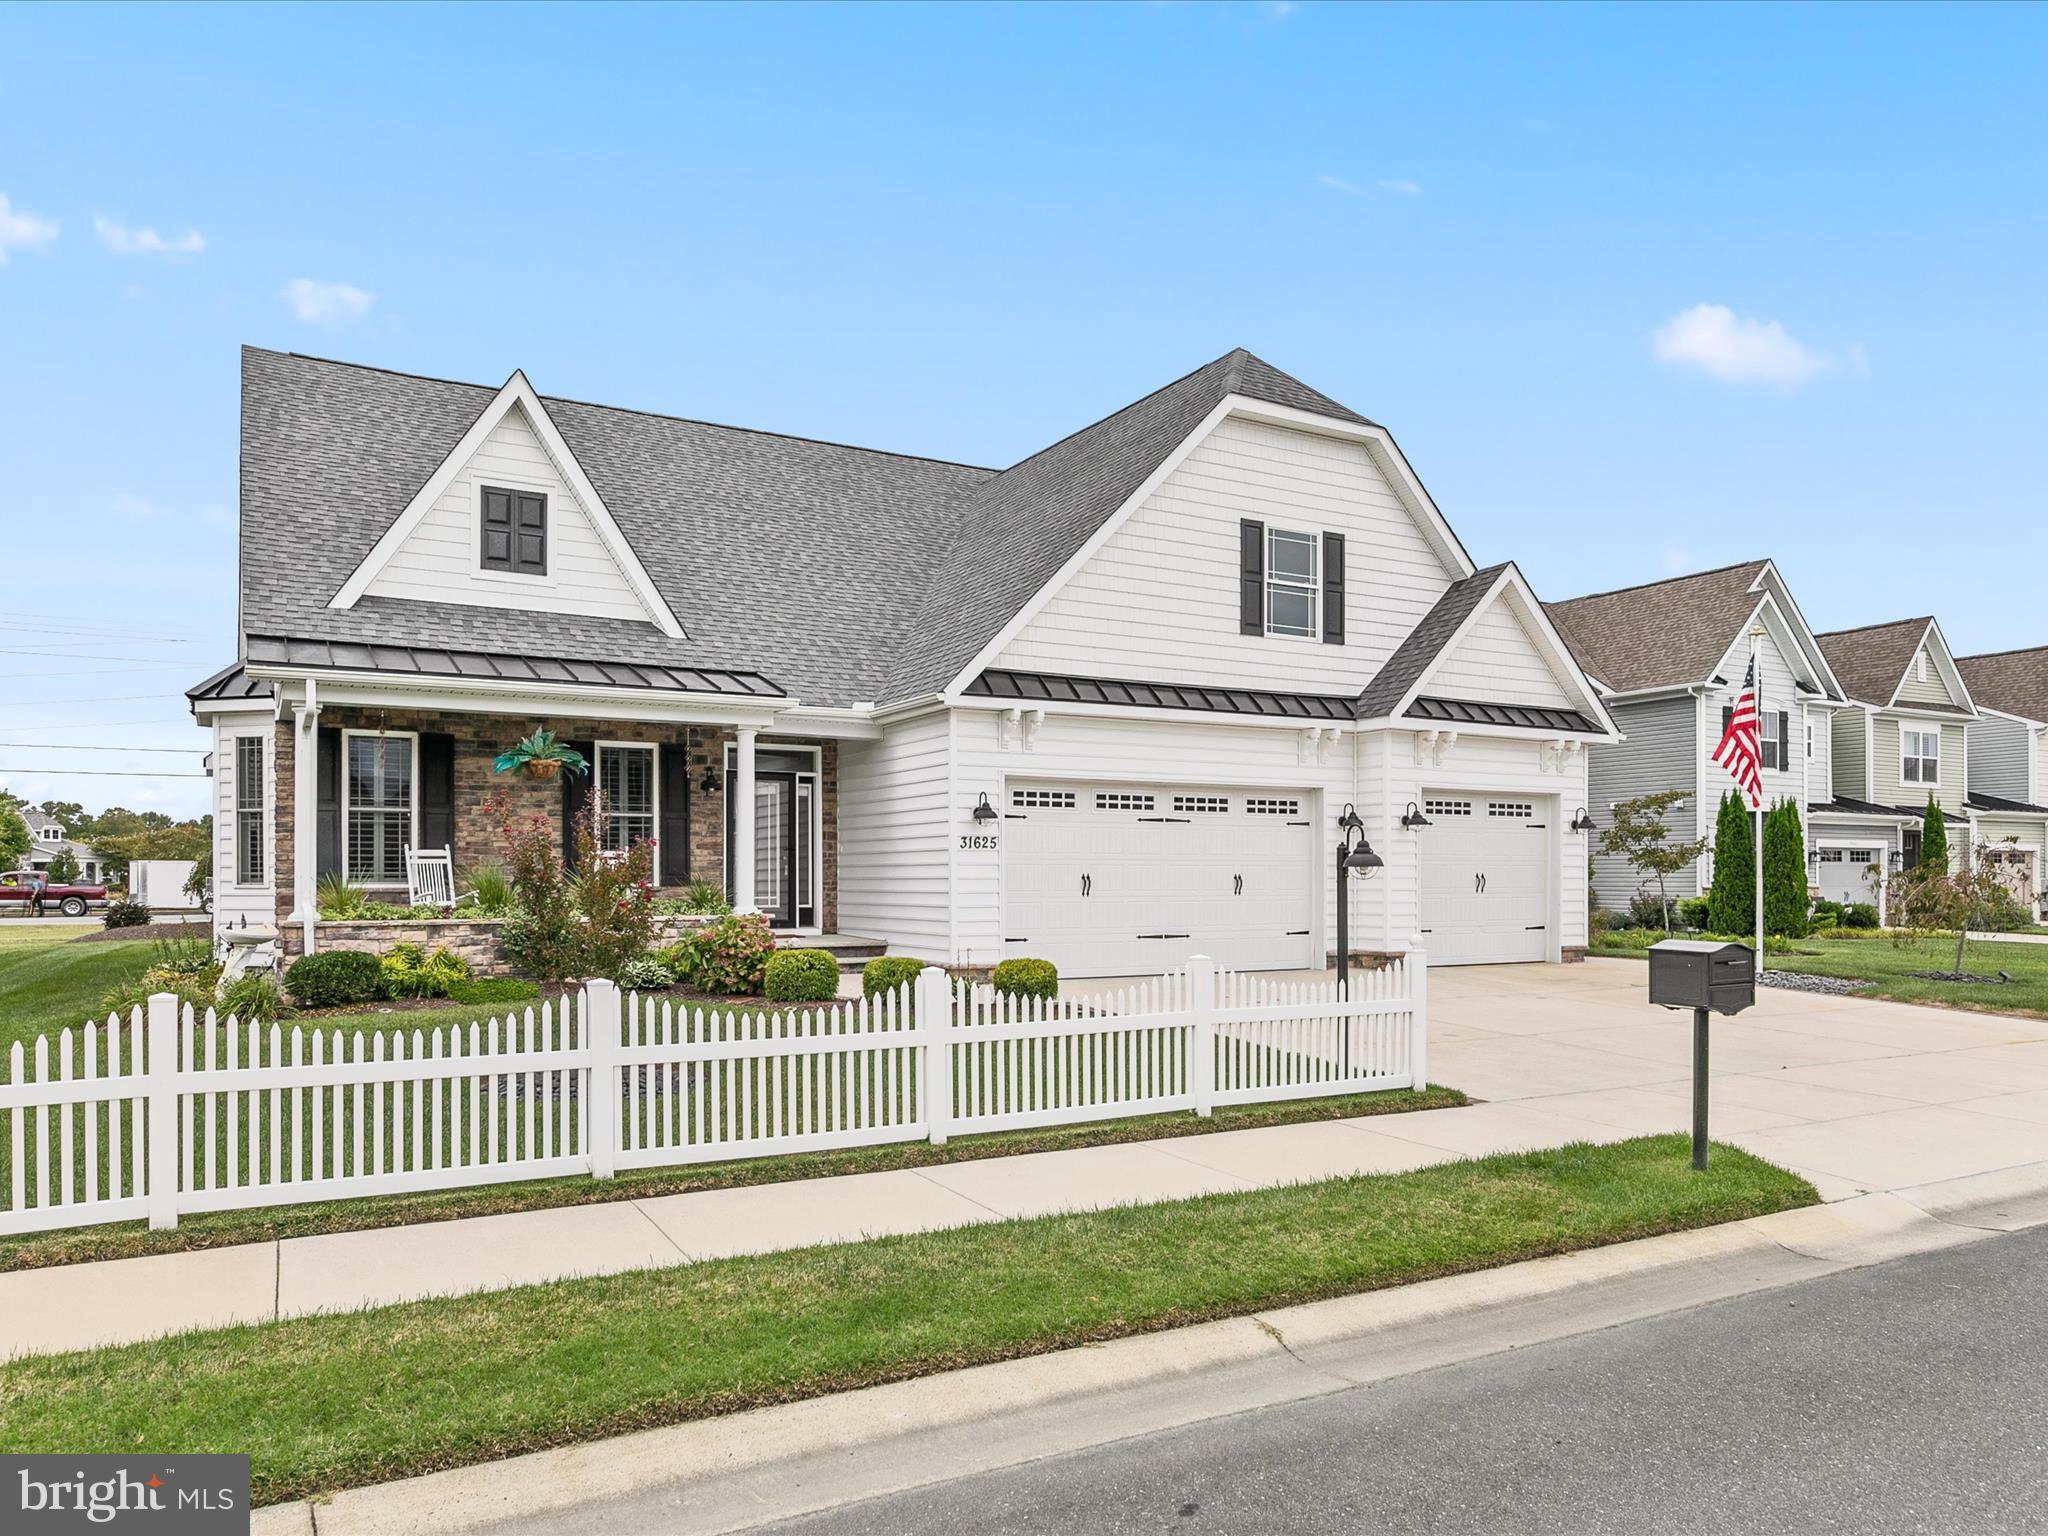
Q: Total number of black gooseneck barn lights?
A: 6